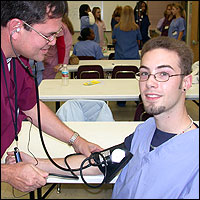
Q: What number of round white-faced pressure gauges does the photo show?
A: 1